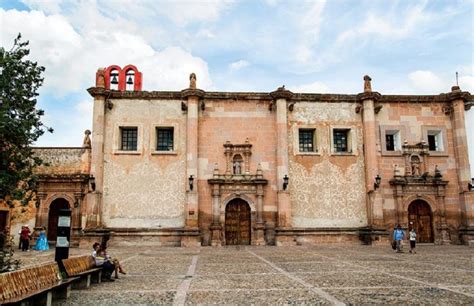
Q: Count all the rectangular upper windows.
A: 6